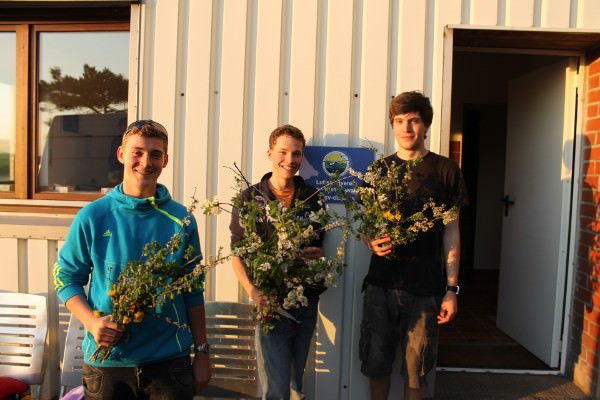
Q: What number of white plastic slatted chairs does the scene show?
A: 3